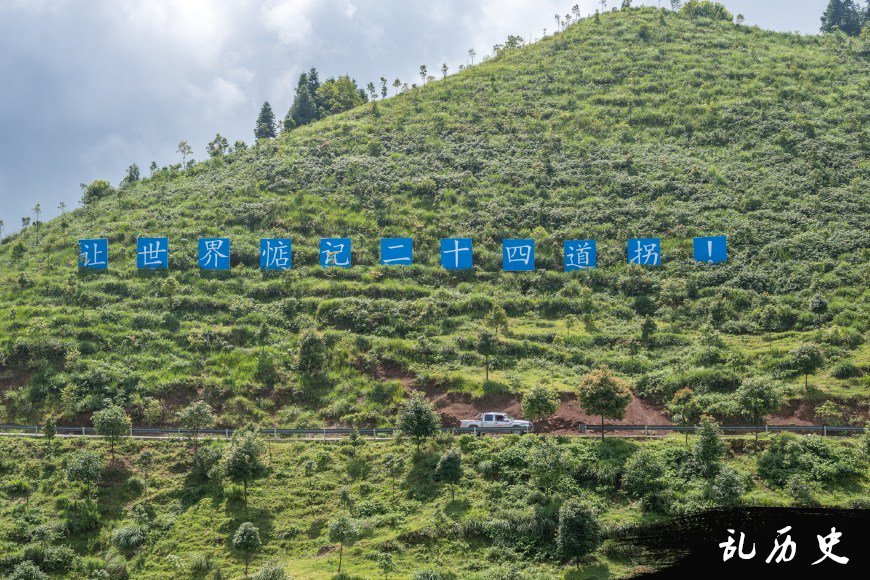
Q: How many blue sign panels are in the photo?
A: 11